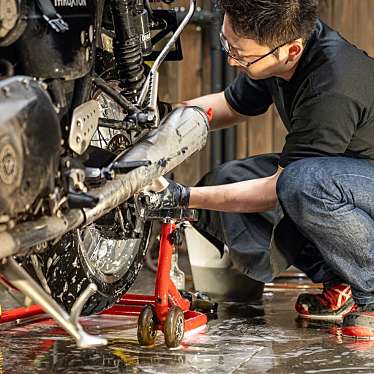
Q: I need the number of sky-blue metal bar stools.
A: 0